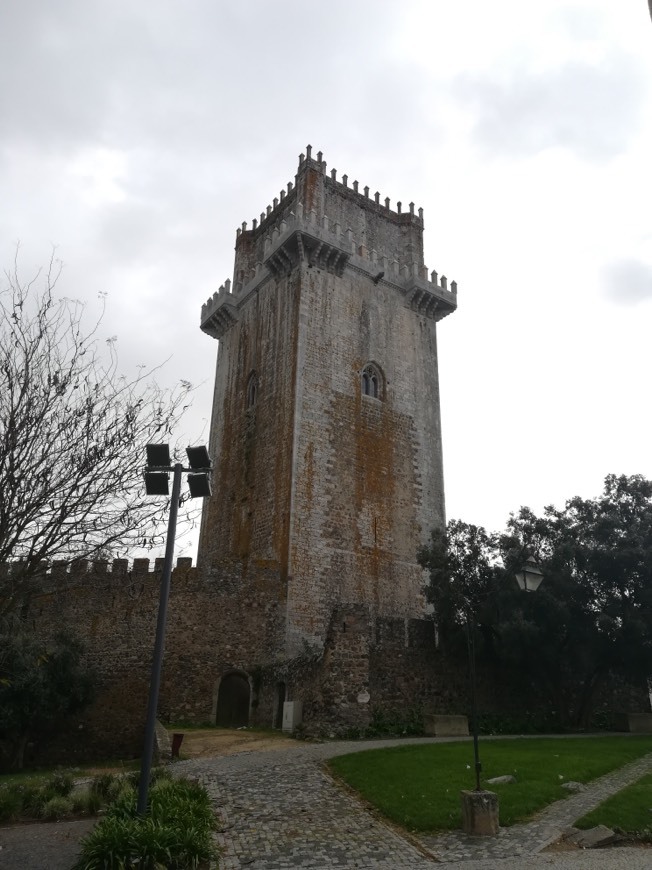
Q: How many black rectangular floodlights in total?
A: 4